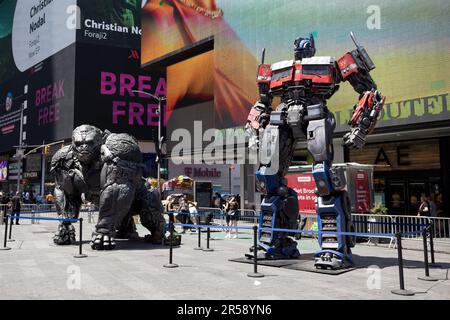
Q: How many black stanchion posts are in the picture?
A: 10